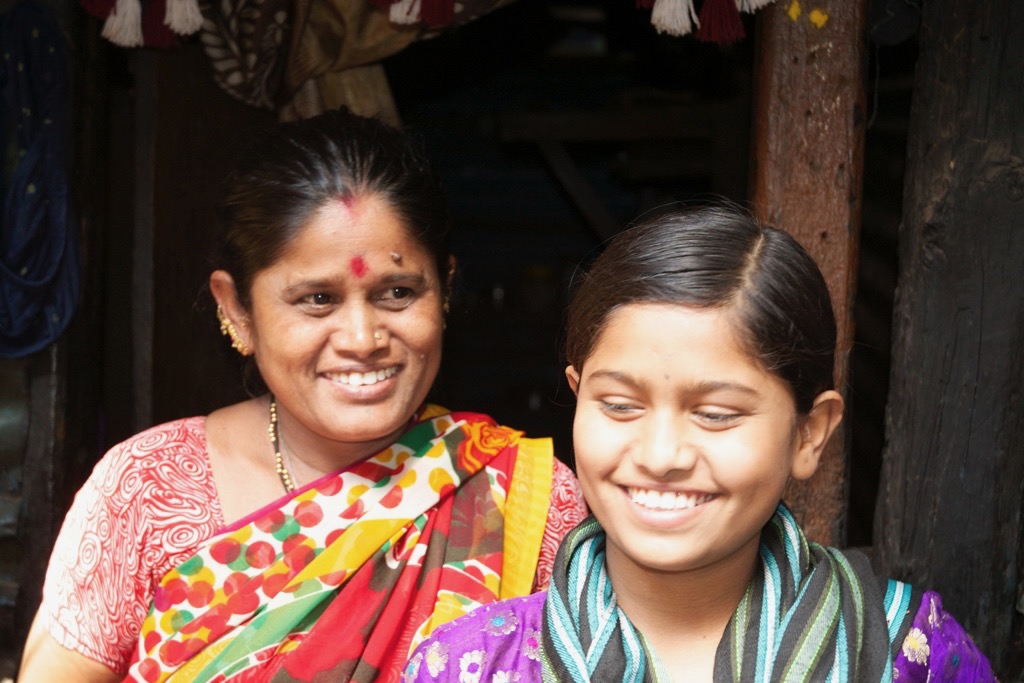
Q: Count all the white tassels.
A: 5